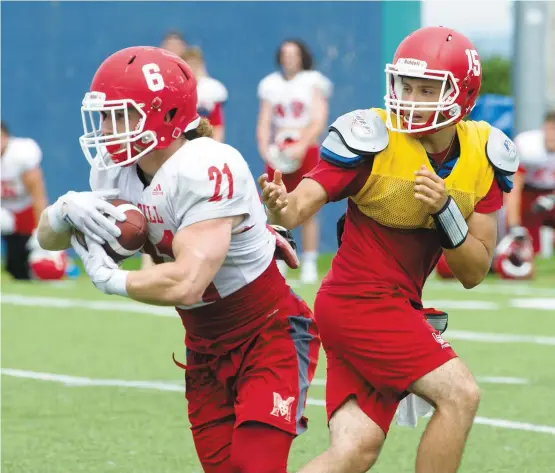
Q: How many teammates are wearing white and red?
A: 5